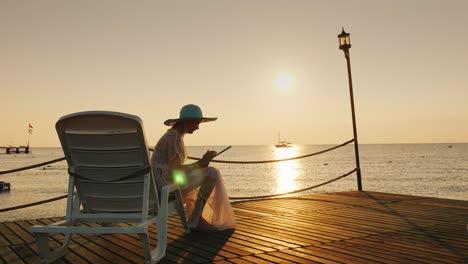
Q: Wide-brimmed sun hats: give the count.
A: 1